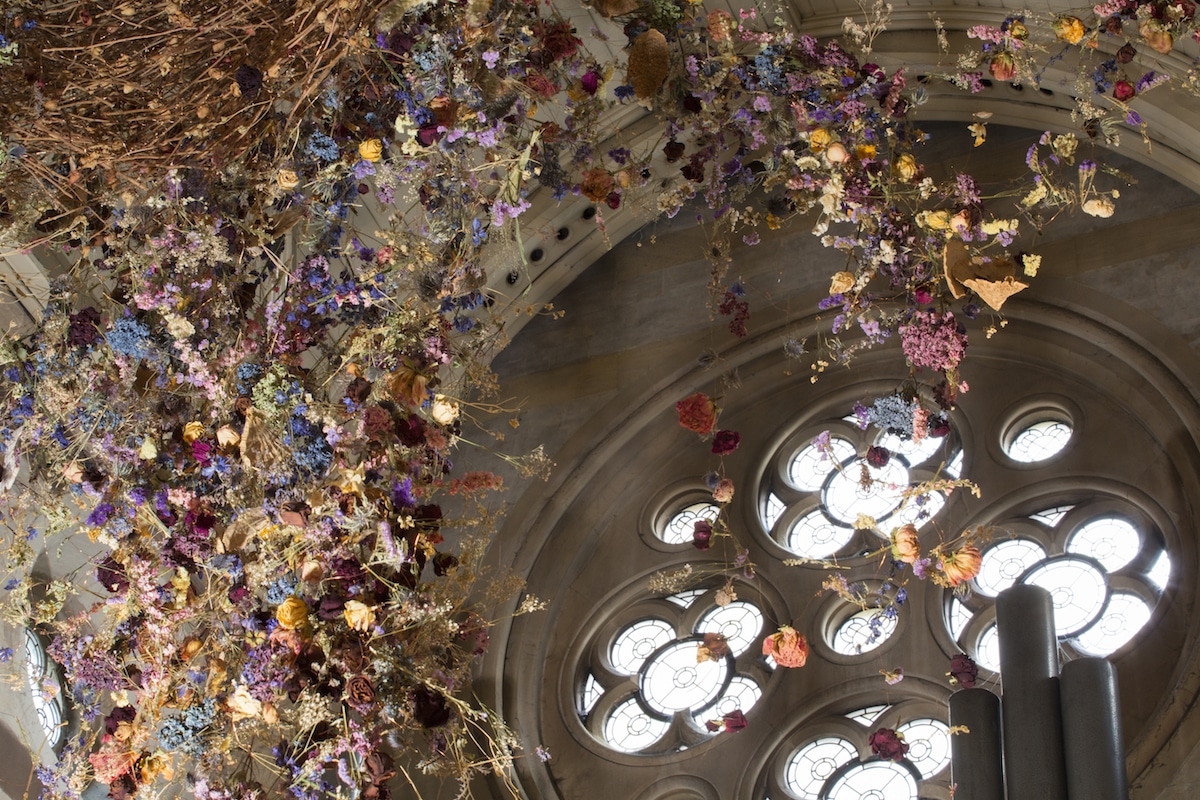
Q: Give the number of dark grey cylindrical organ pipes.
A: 3